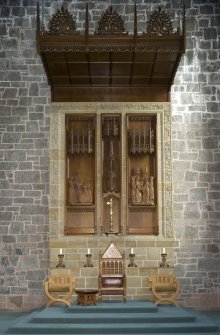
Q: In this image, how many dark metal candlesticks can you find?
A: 4